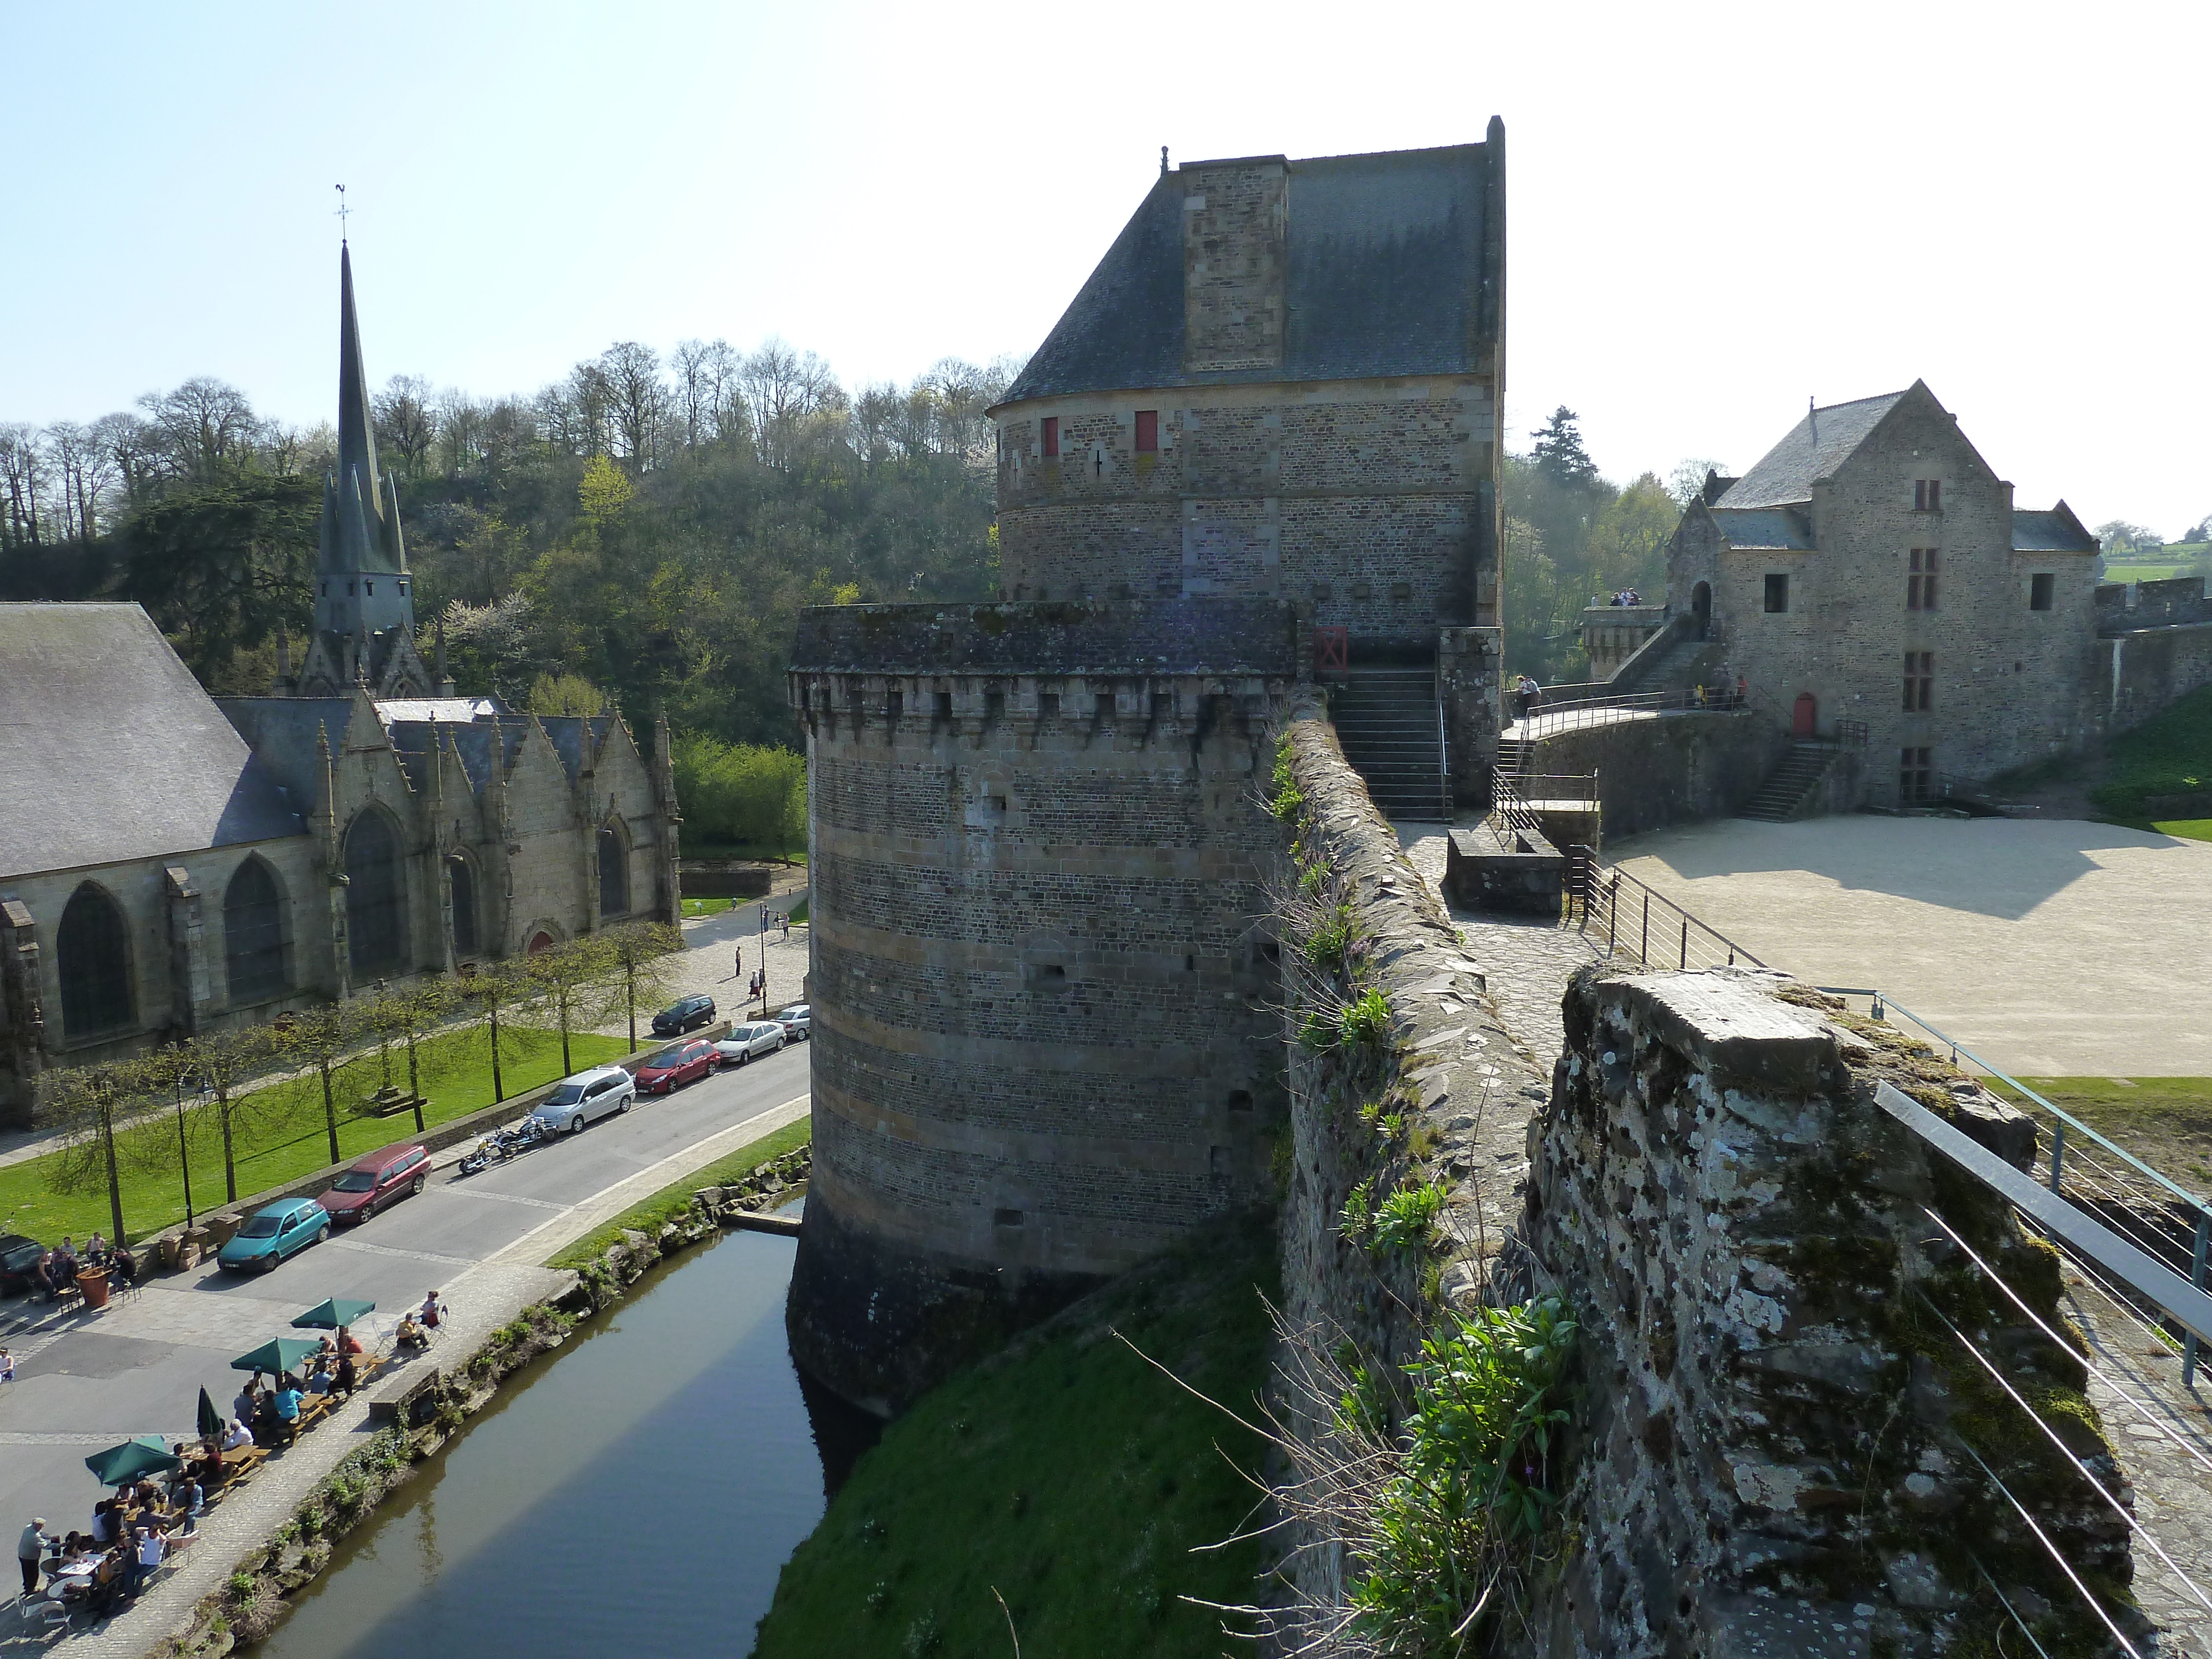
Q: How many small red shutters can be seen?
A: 2